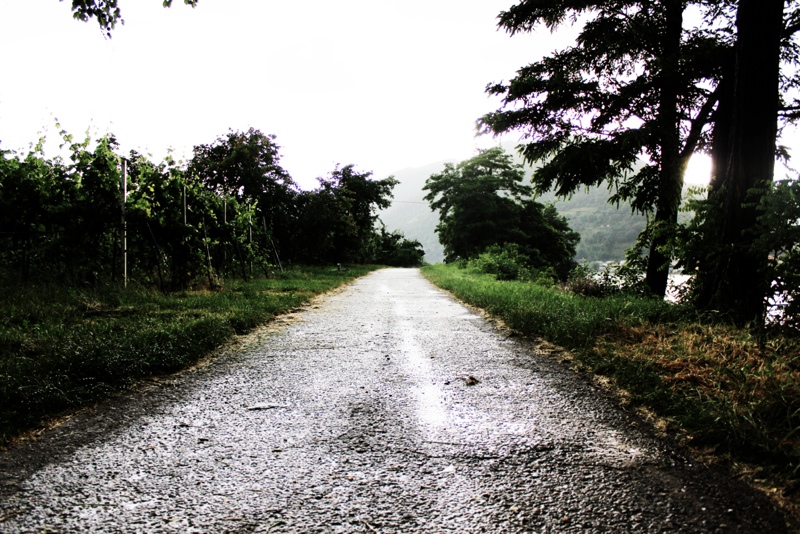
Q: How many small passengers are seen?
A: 0